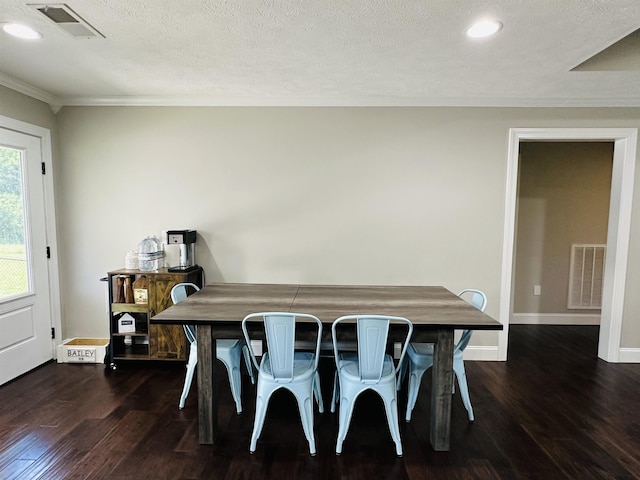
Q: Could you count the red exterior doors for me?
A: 0